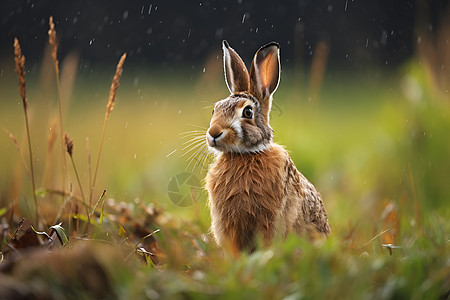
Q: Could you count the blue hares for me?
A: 0